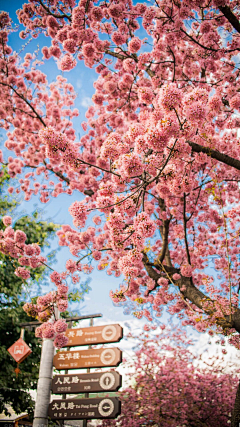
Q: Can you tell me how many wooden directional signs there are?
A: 4